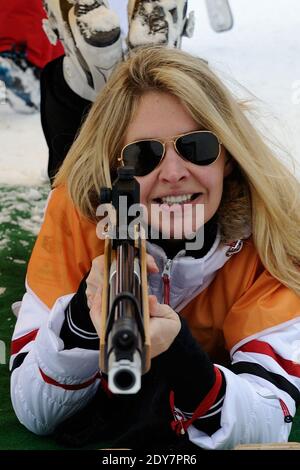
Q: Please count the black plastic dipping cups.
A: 0